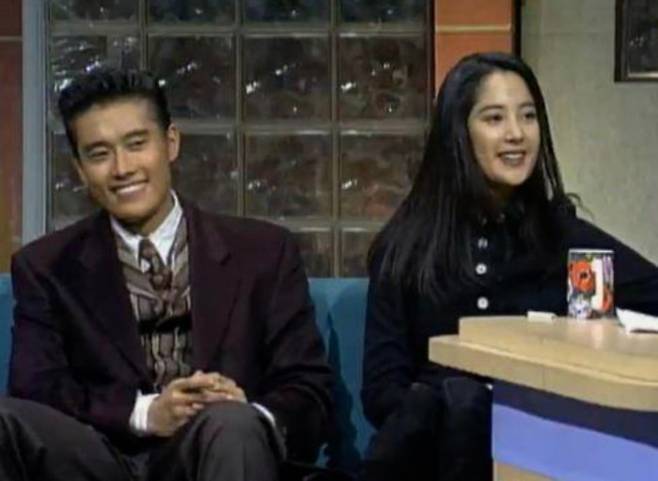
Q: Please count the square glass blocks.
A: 14